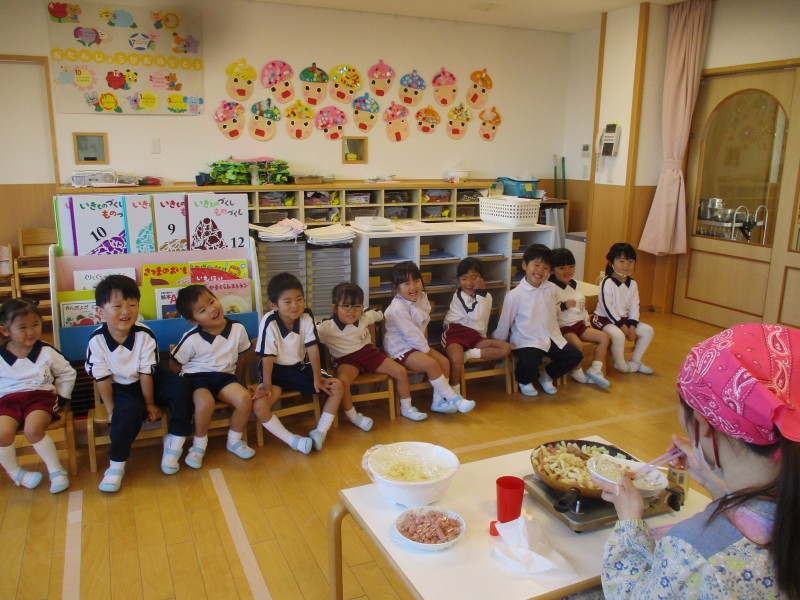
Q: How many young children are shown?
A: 10